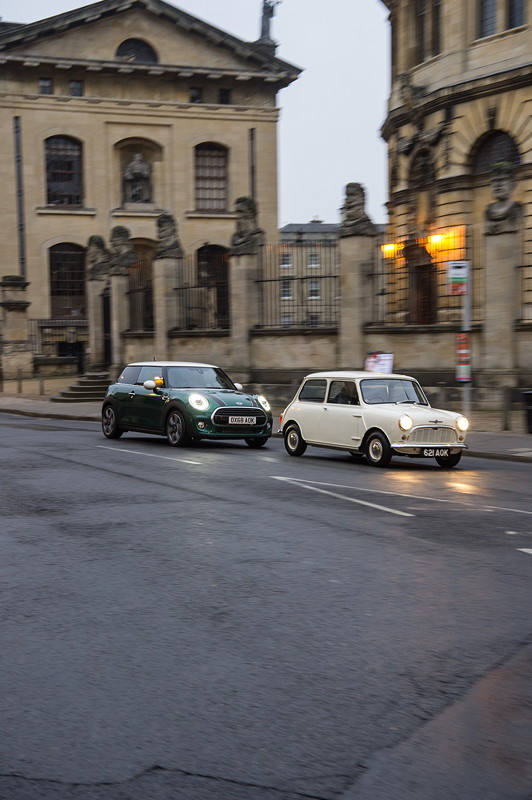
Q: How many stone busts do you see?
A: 6